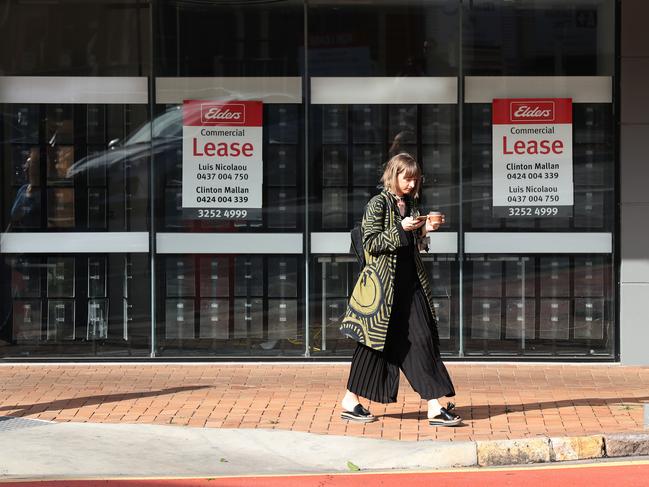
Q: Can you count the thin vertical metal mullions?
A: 3